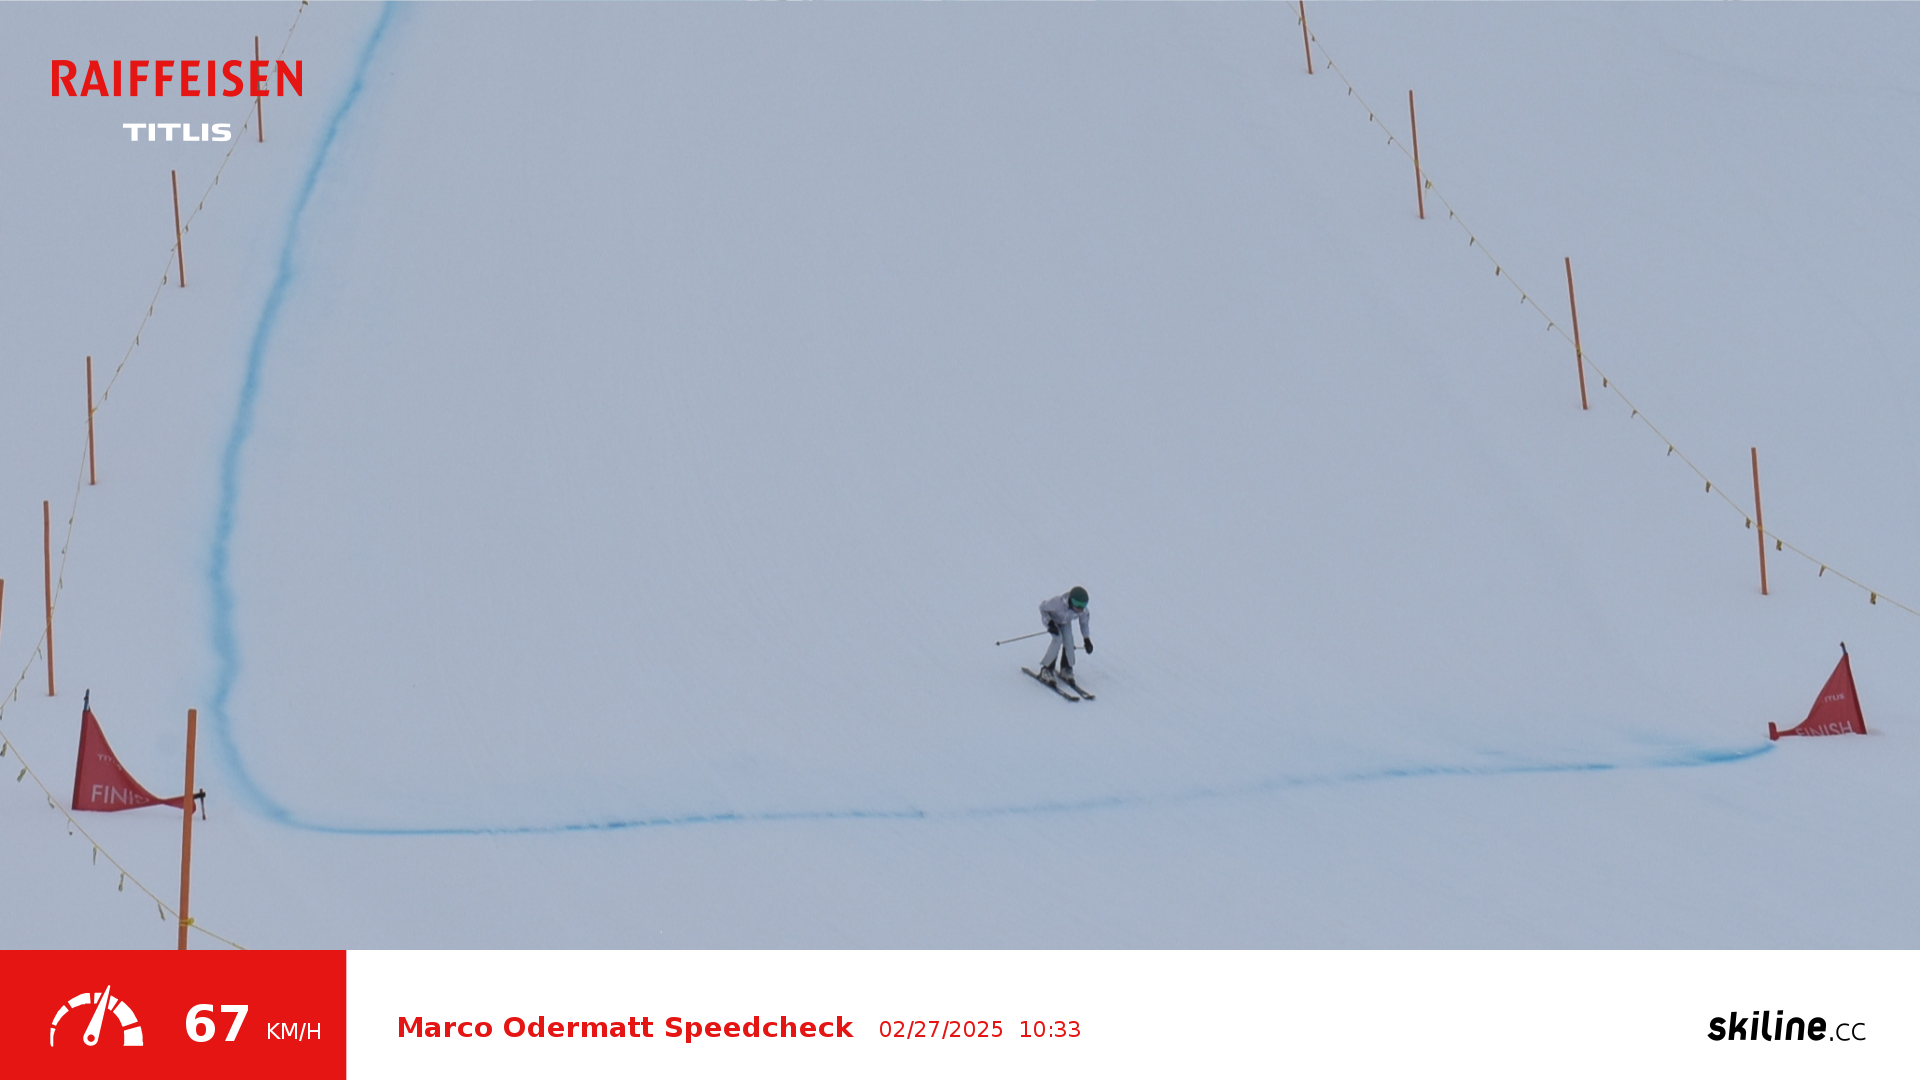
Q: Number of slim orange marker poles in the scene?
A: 10